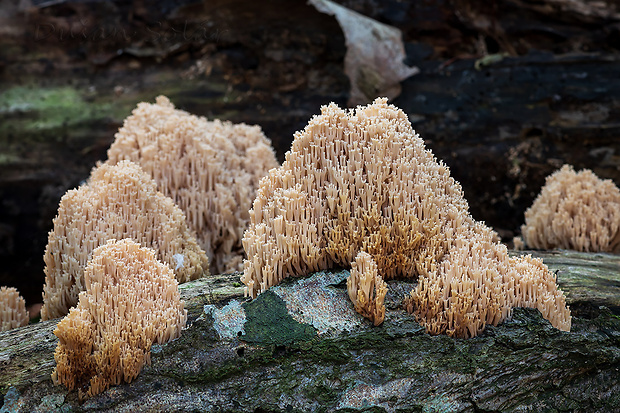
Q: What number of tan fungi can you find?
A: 7